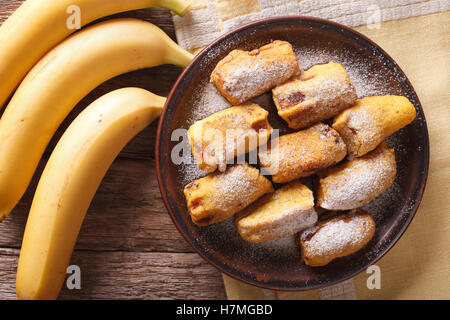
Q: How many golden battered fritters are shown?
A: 9